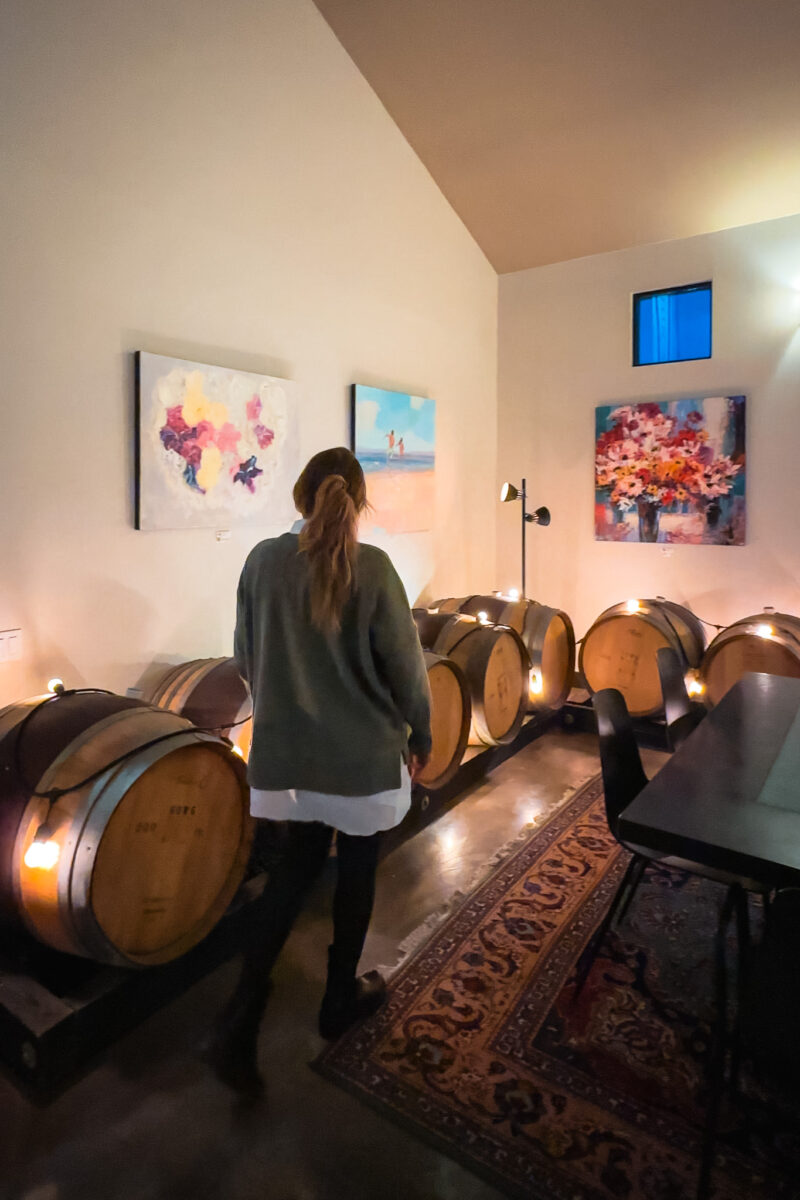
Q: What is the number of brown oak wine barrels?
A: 7